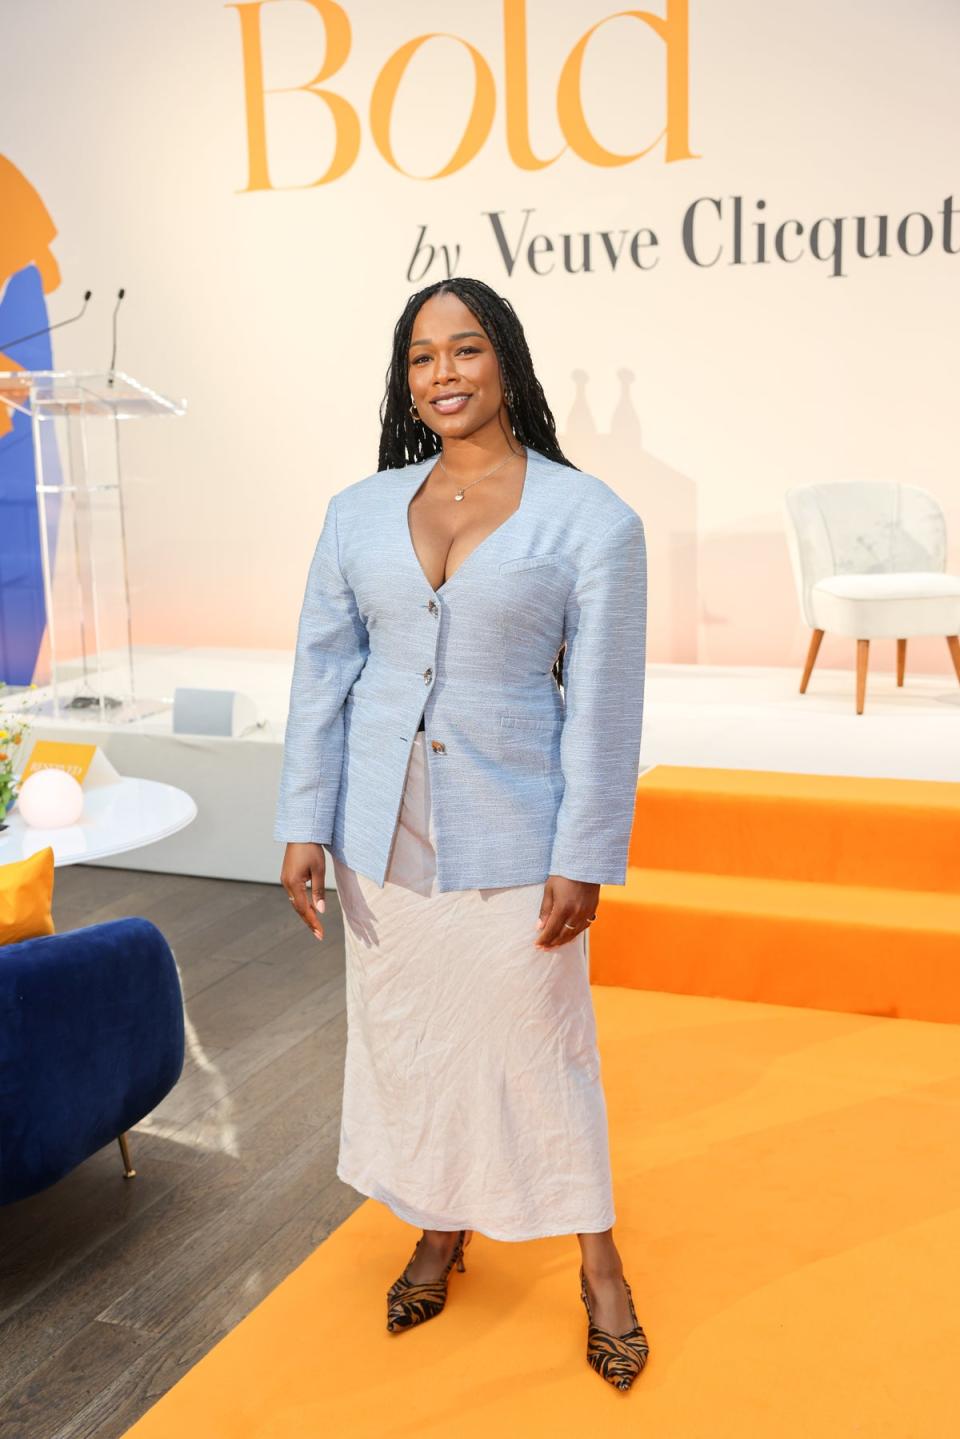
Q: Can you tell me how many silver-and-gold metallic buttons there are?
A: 3